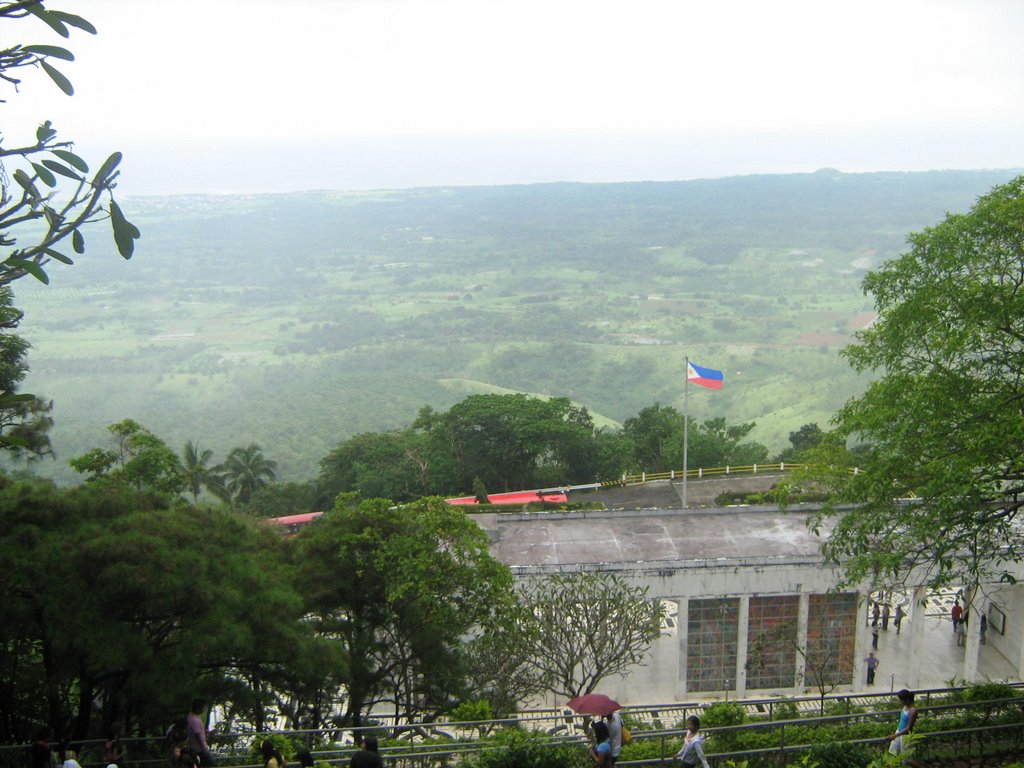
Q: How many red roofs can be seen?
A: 2